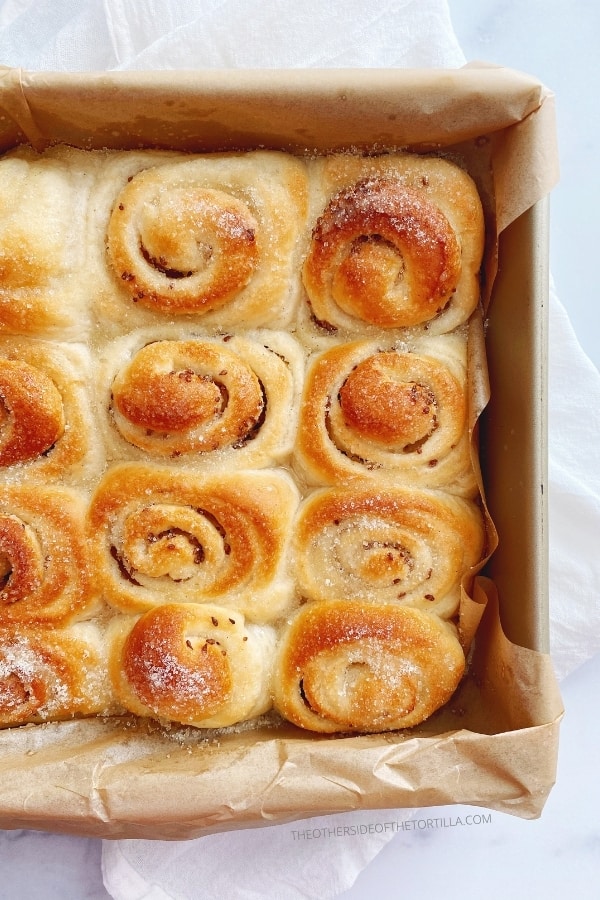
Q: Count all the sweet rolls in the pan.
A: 12